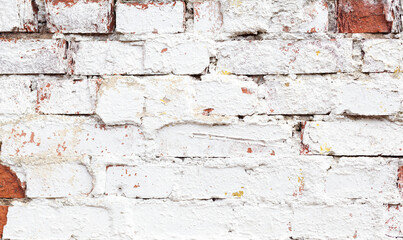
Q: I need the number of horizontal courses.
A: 6